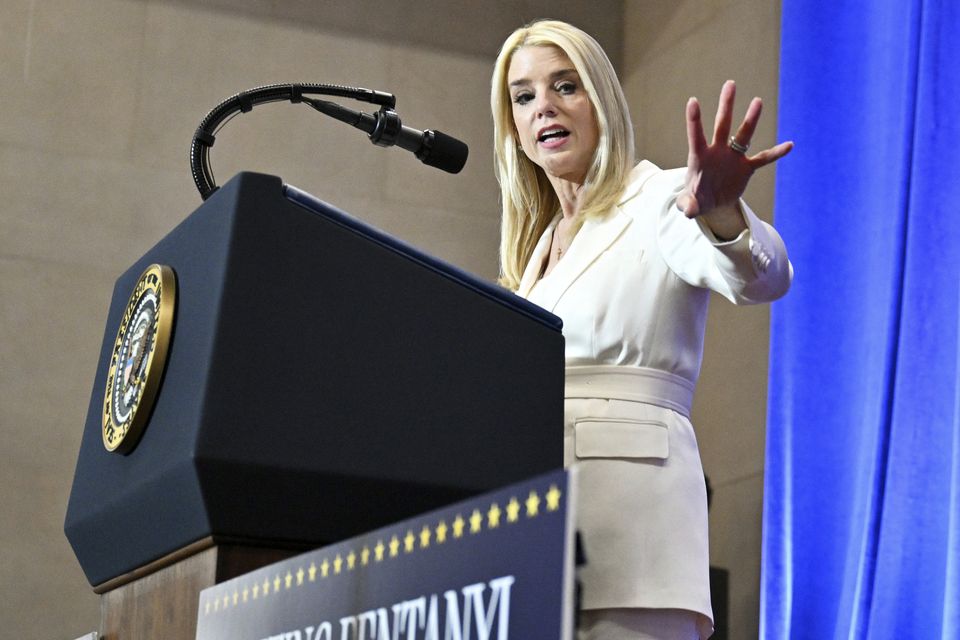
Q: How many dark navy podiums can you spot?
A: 1